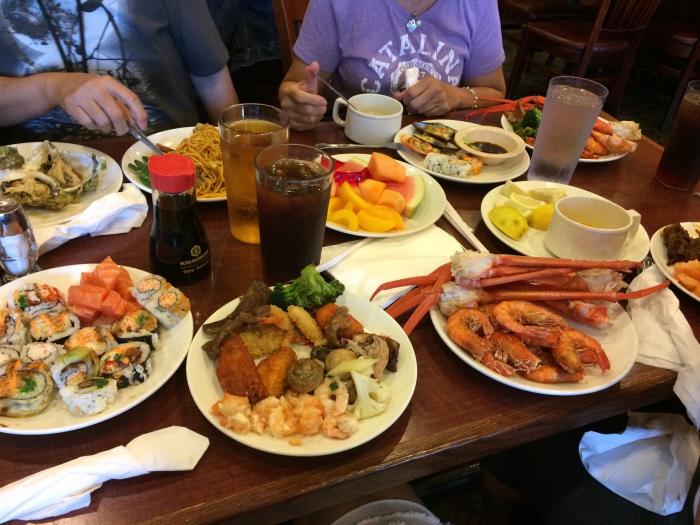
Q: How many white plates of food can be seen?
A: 10